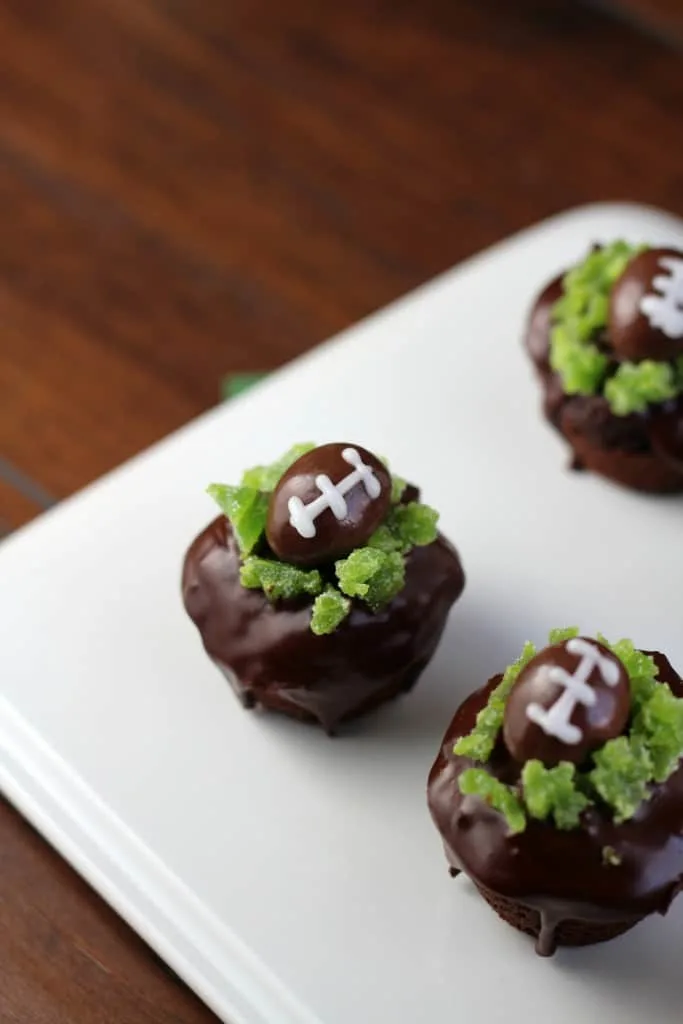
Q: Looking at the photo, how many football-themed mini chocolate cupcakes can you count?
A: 3